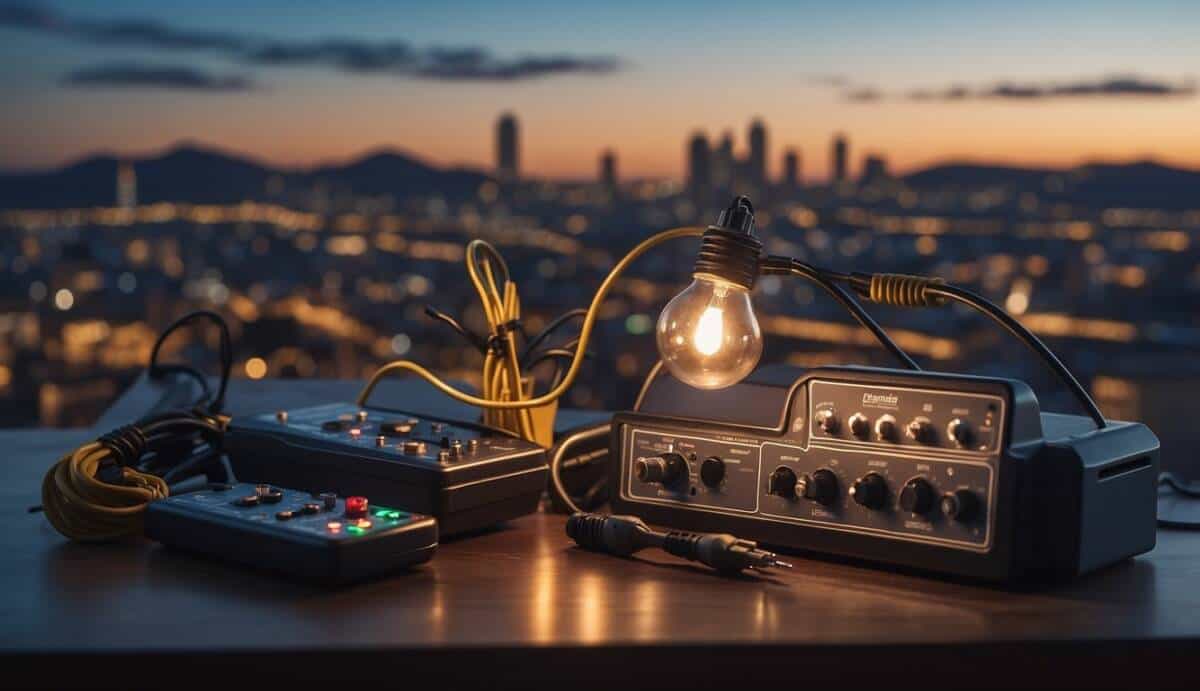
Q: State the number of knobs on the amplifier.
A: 12